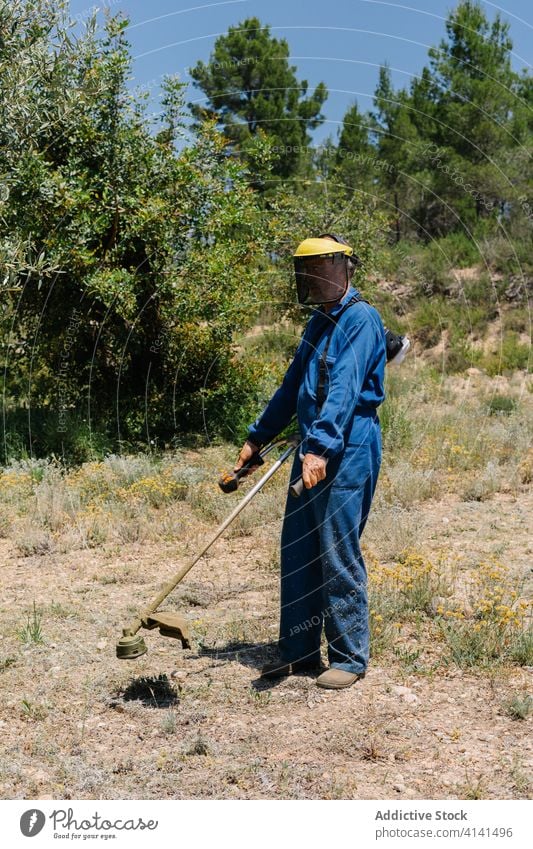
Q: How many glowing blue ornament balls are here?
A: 0